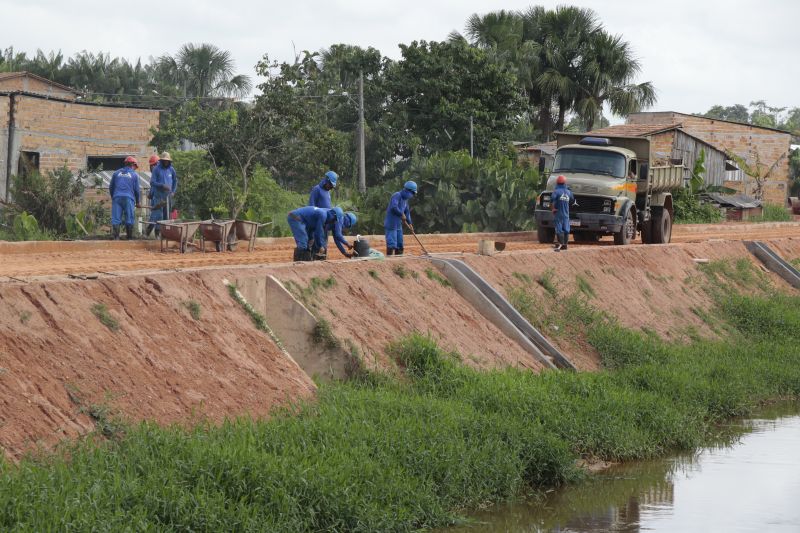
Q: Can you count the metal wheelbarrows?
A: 3